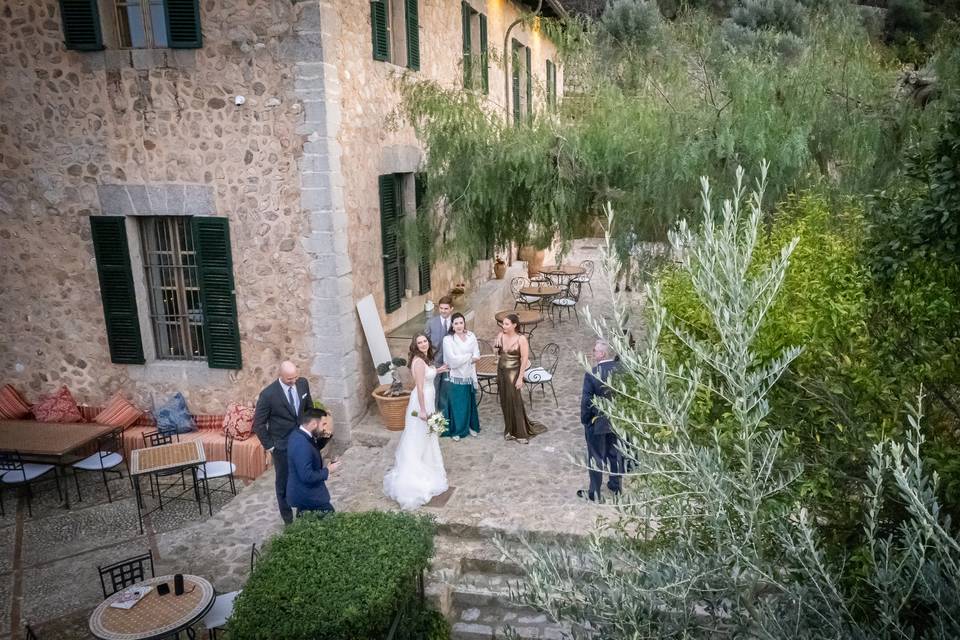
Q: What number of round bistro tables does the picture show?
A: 5